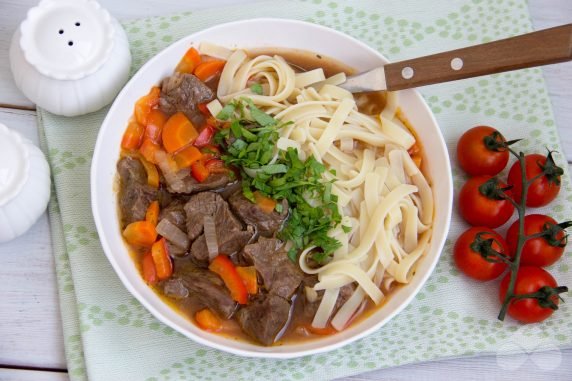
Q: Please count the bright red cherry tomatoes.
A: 6